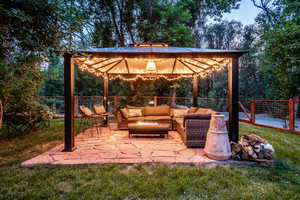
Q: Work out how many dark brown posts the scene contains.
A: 4